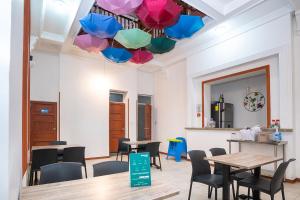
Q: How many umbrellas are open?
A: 9